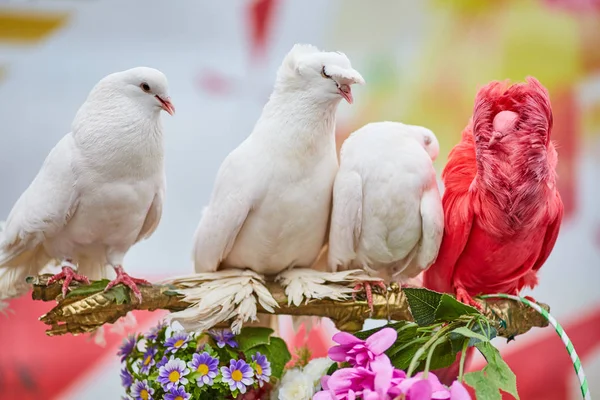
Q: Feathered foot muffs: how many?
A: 2